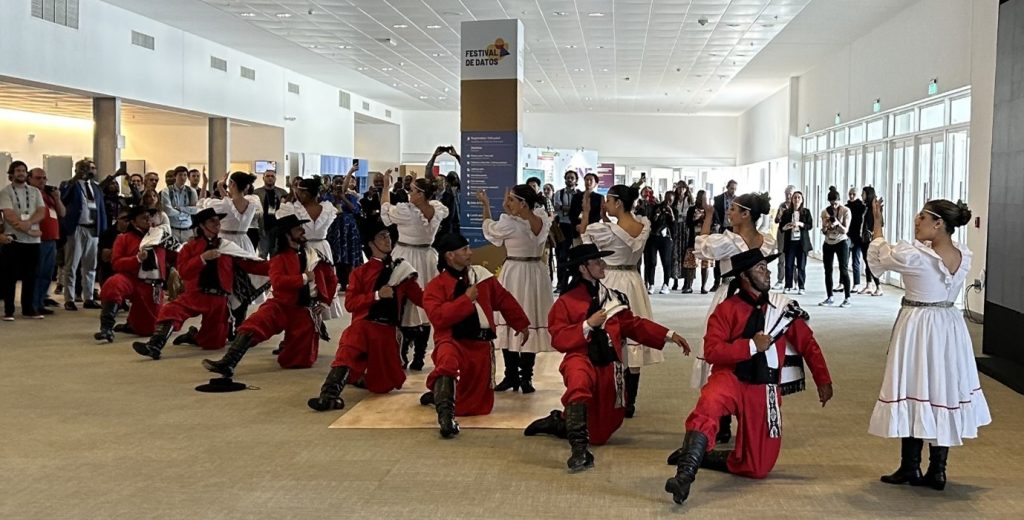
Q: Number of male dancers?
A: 7